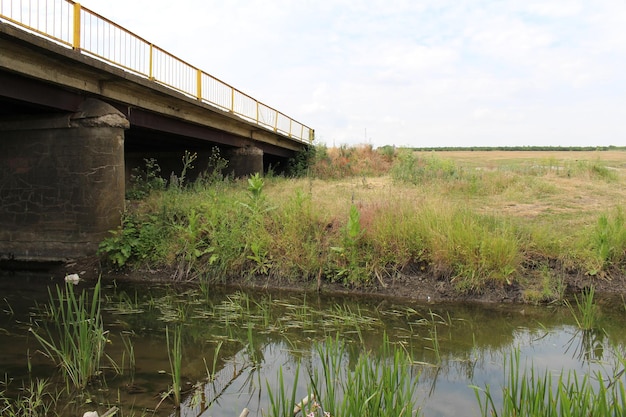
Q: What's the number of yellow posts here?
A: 9